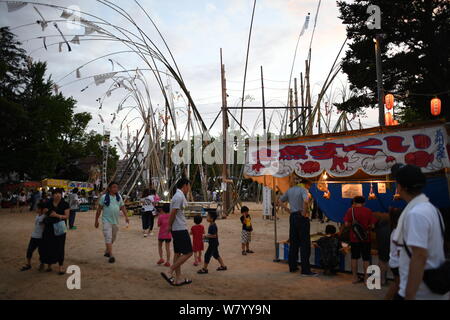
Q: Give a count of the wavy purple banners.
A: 0